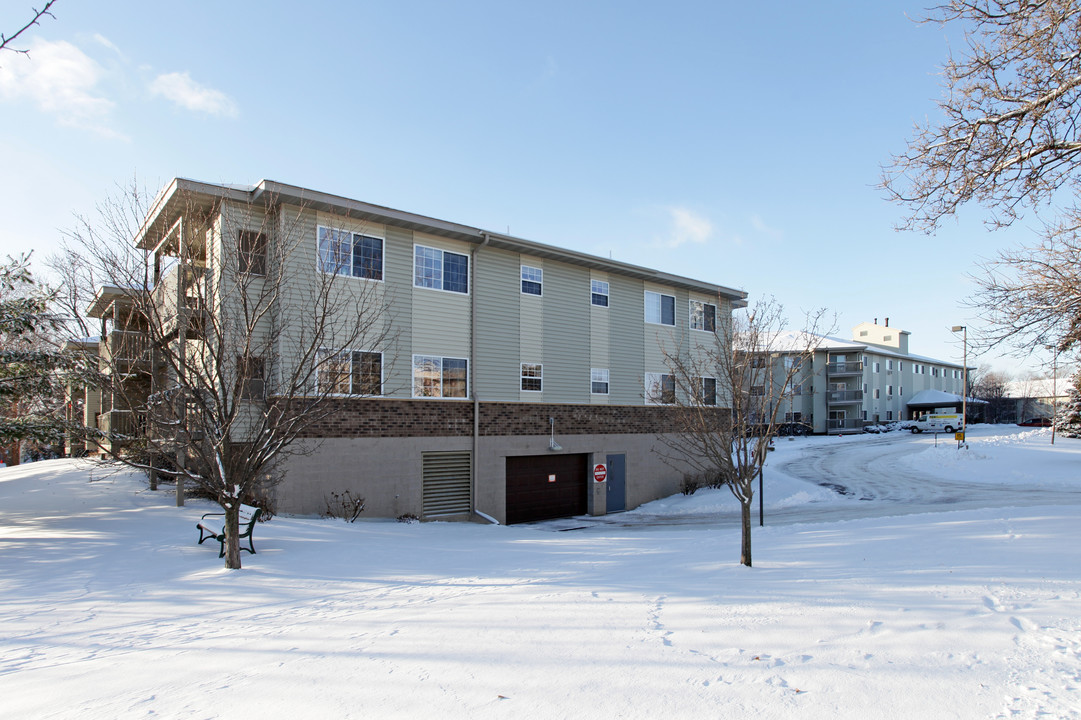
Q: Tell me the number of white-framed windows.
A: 12